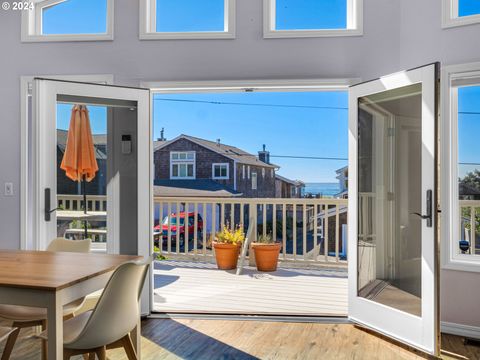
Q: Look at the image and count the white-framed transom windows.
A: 4